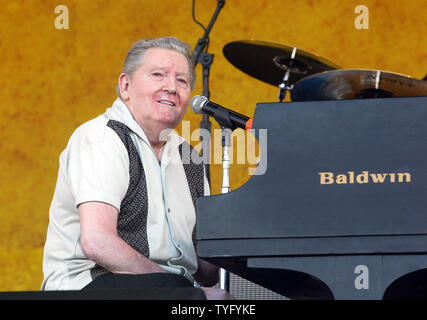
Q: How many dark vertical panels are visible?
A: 2